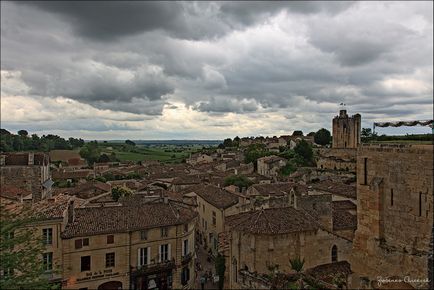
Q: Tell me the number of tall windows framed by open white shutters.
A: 3